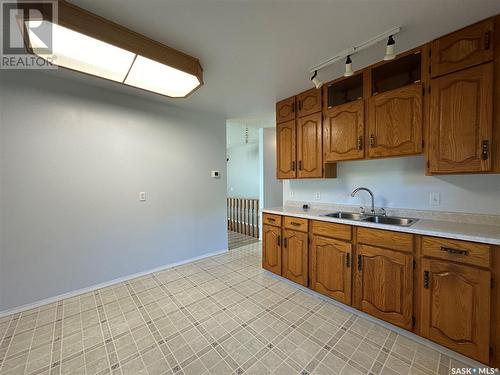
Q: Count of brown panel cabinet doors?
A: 13